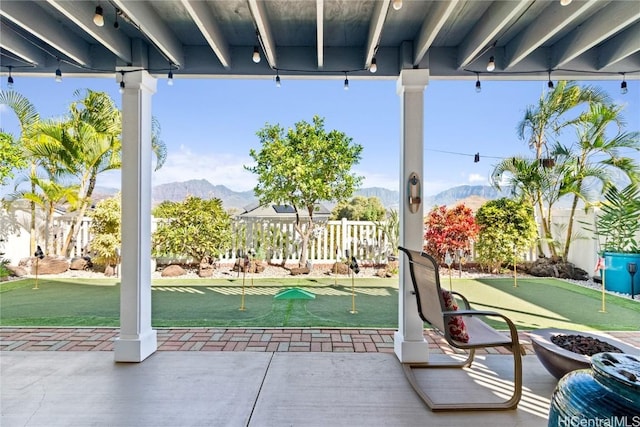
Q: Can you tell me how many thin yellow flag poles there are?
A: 8